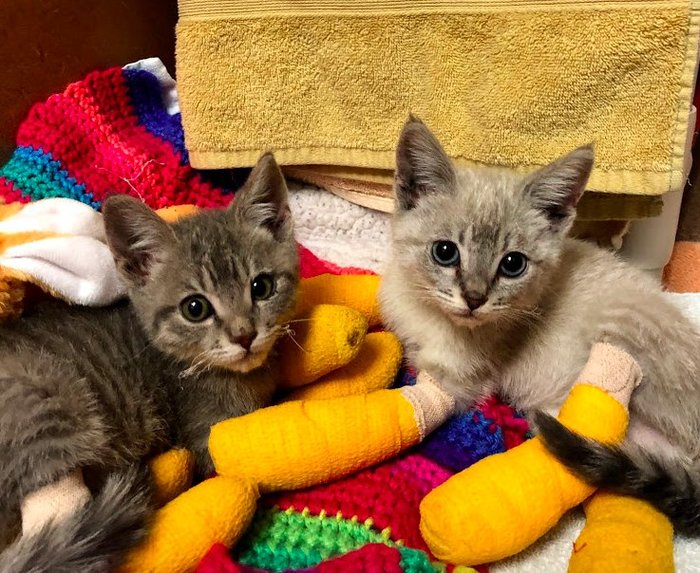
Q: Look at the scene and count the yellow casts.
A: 8